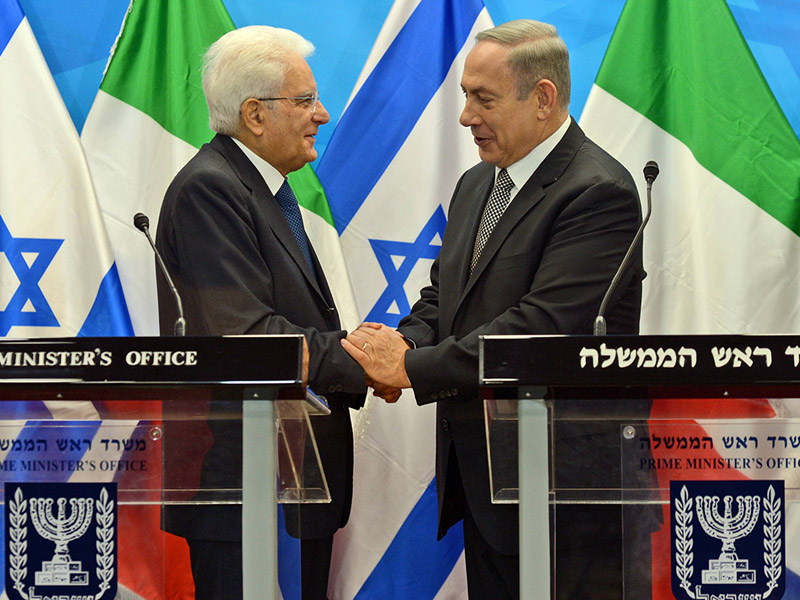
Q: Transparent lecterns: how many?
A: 2